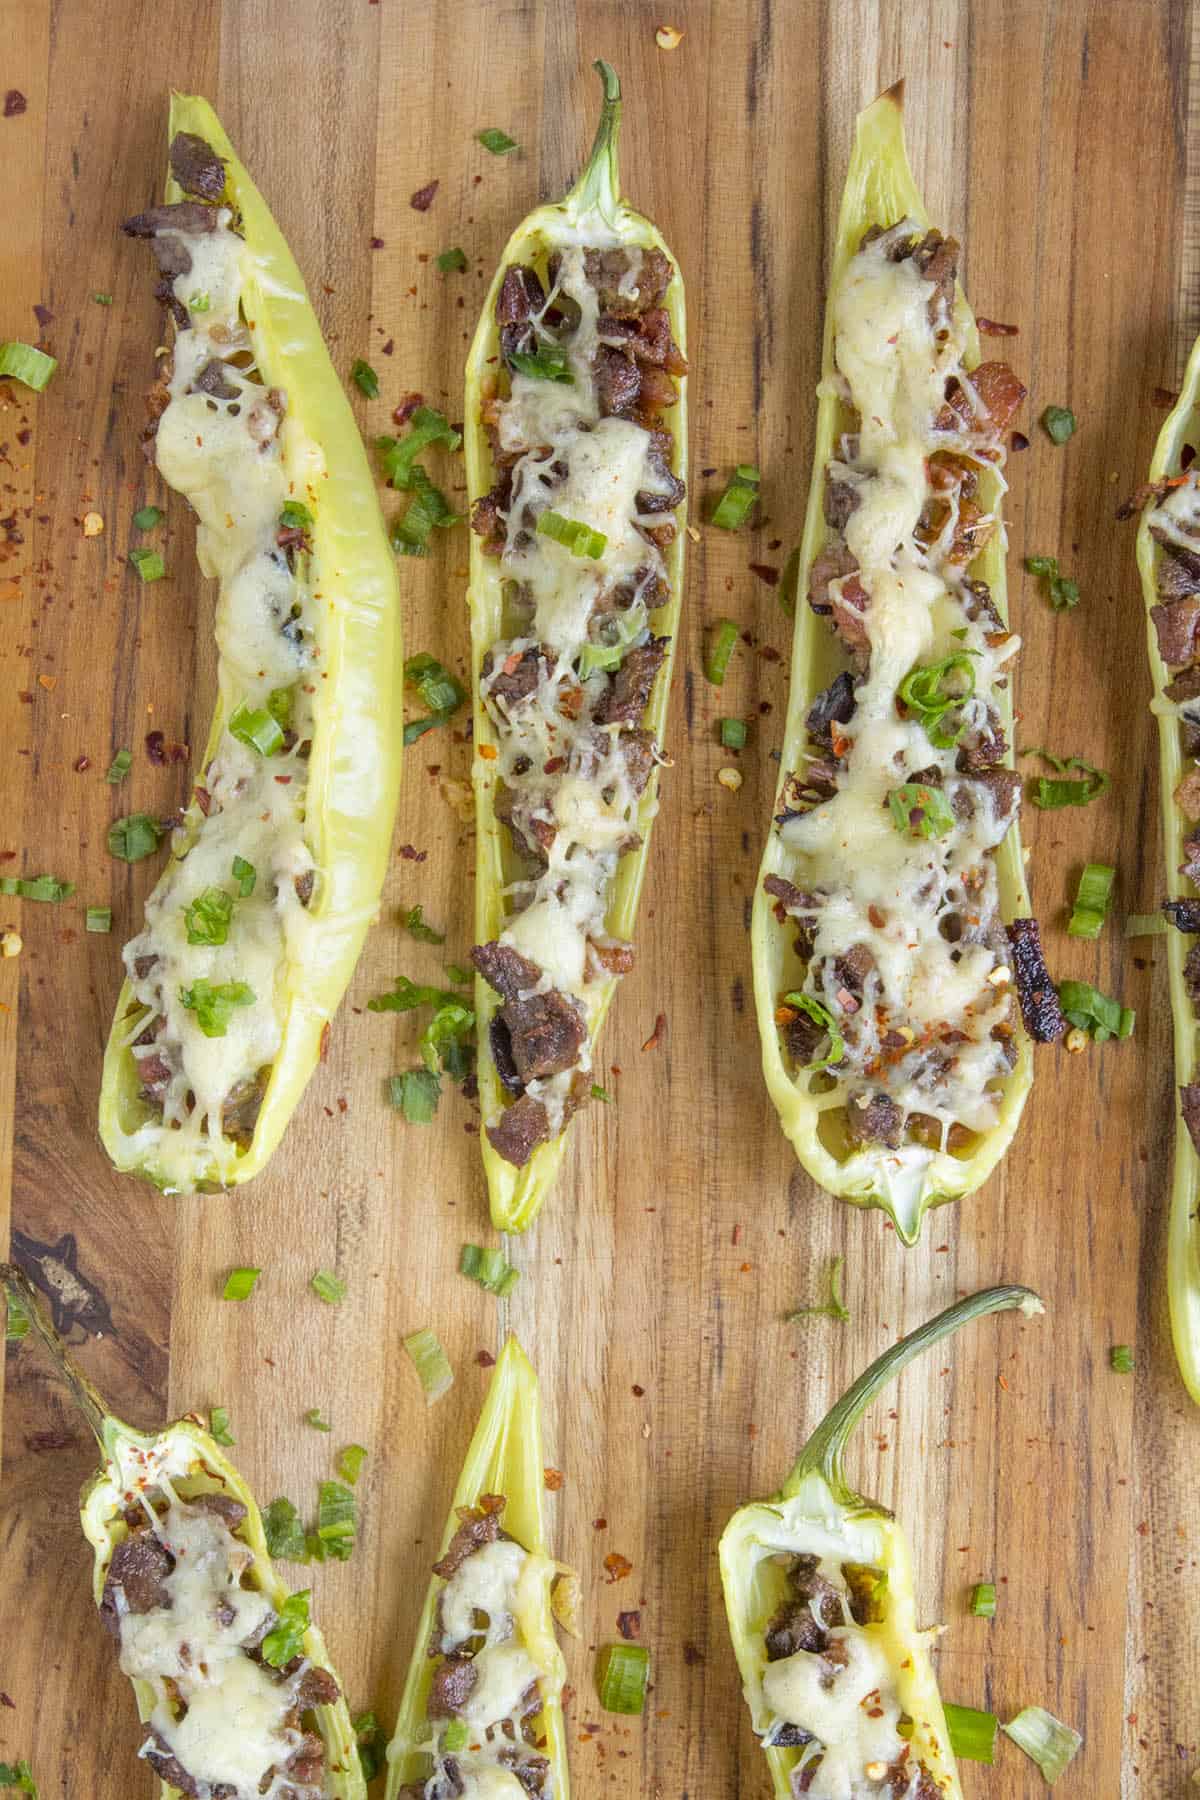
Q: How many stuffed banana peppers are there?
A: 7